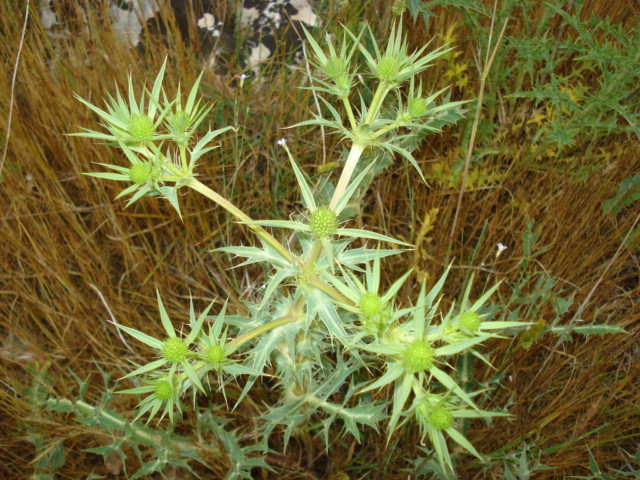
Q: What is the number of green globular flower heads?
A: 14